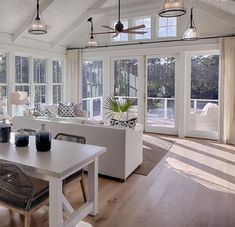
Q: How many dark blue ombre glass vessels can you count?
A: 3